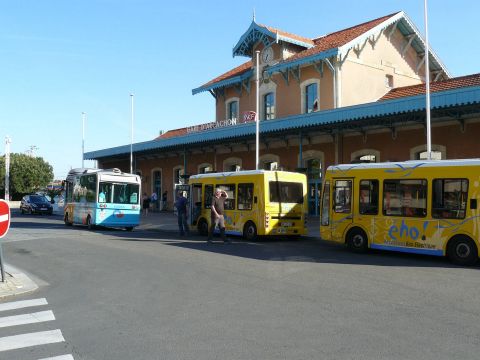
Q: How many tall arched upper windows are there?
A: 3